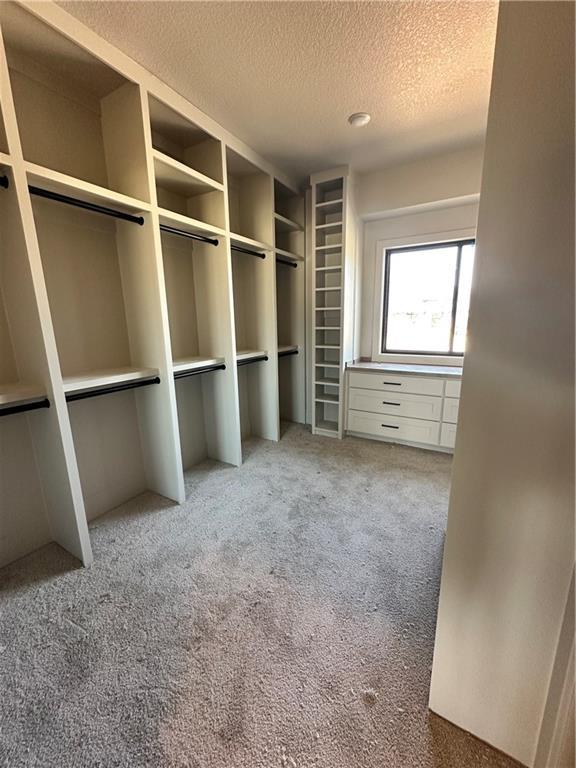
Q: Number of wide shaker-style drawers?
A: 3